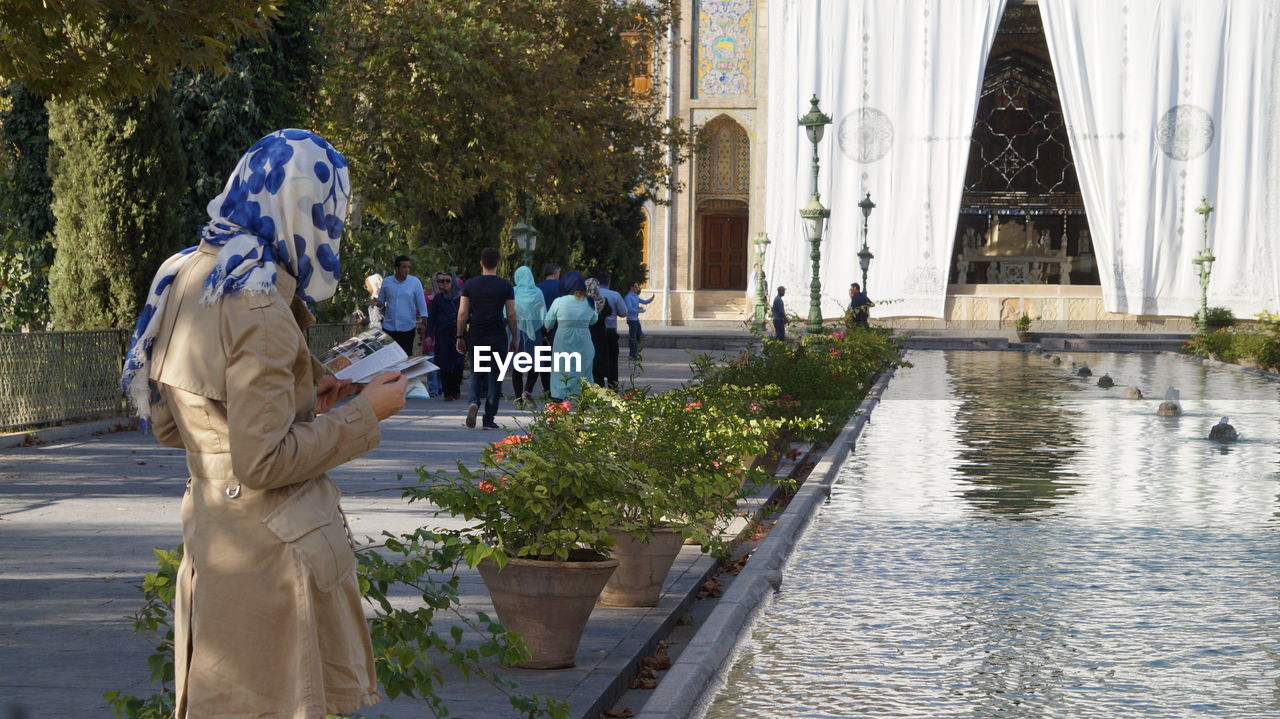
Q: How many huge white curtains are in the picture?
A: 2